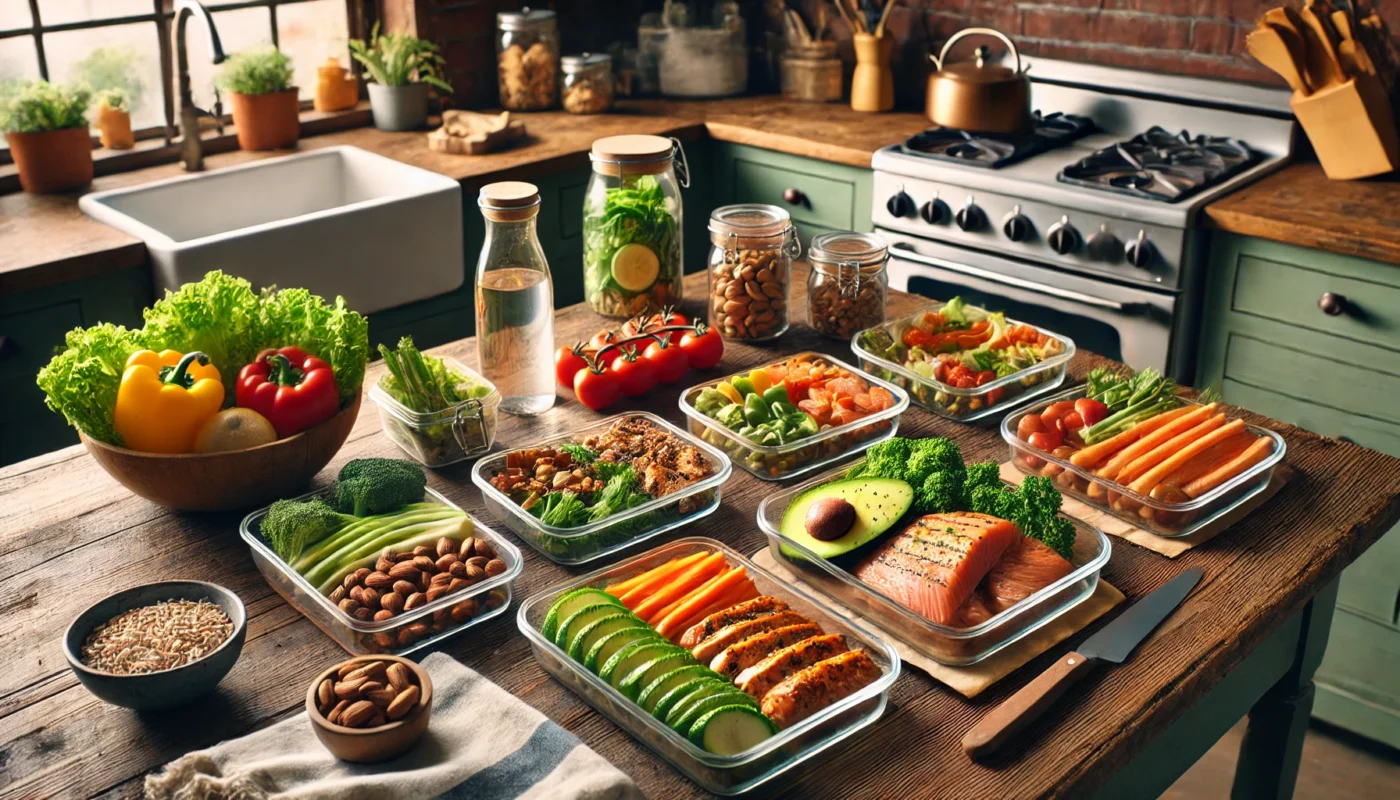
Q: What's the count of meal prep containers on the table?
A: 8